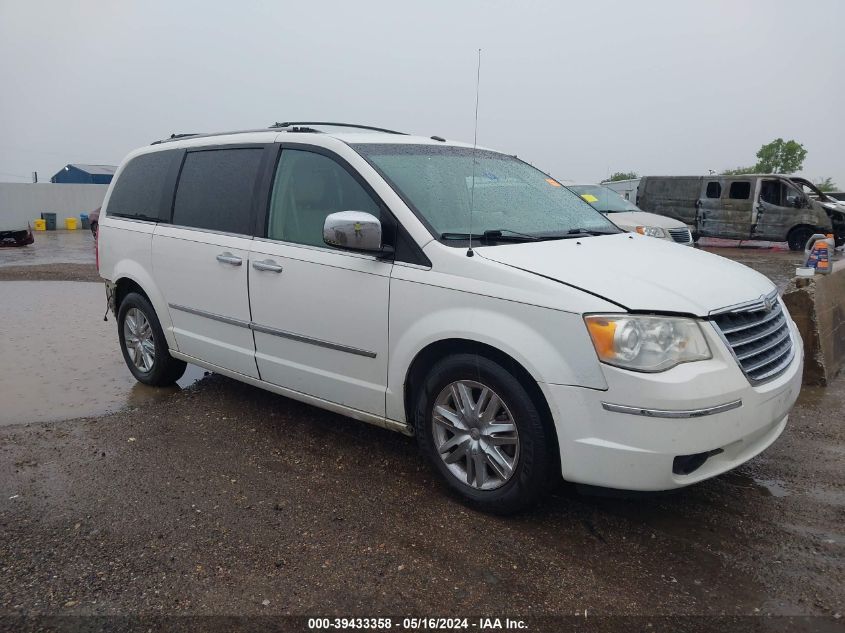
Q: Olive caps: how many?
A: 0